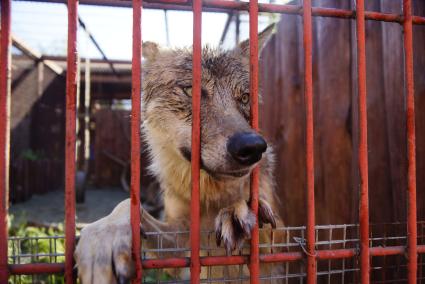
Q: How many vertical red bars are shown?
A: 8